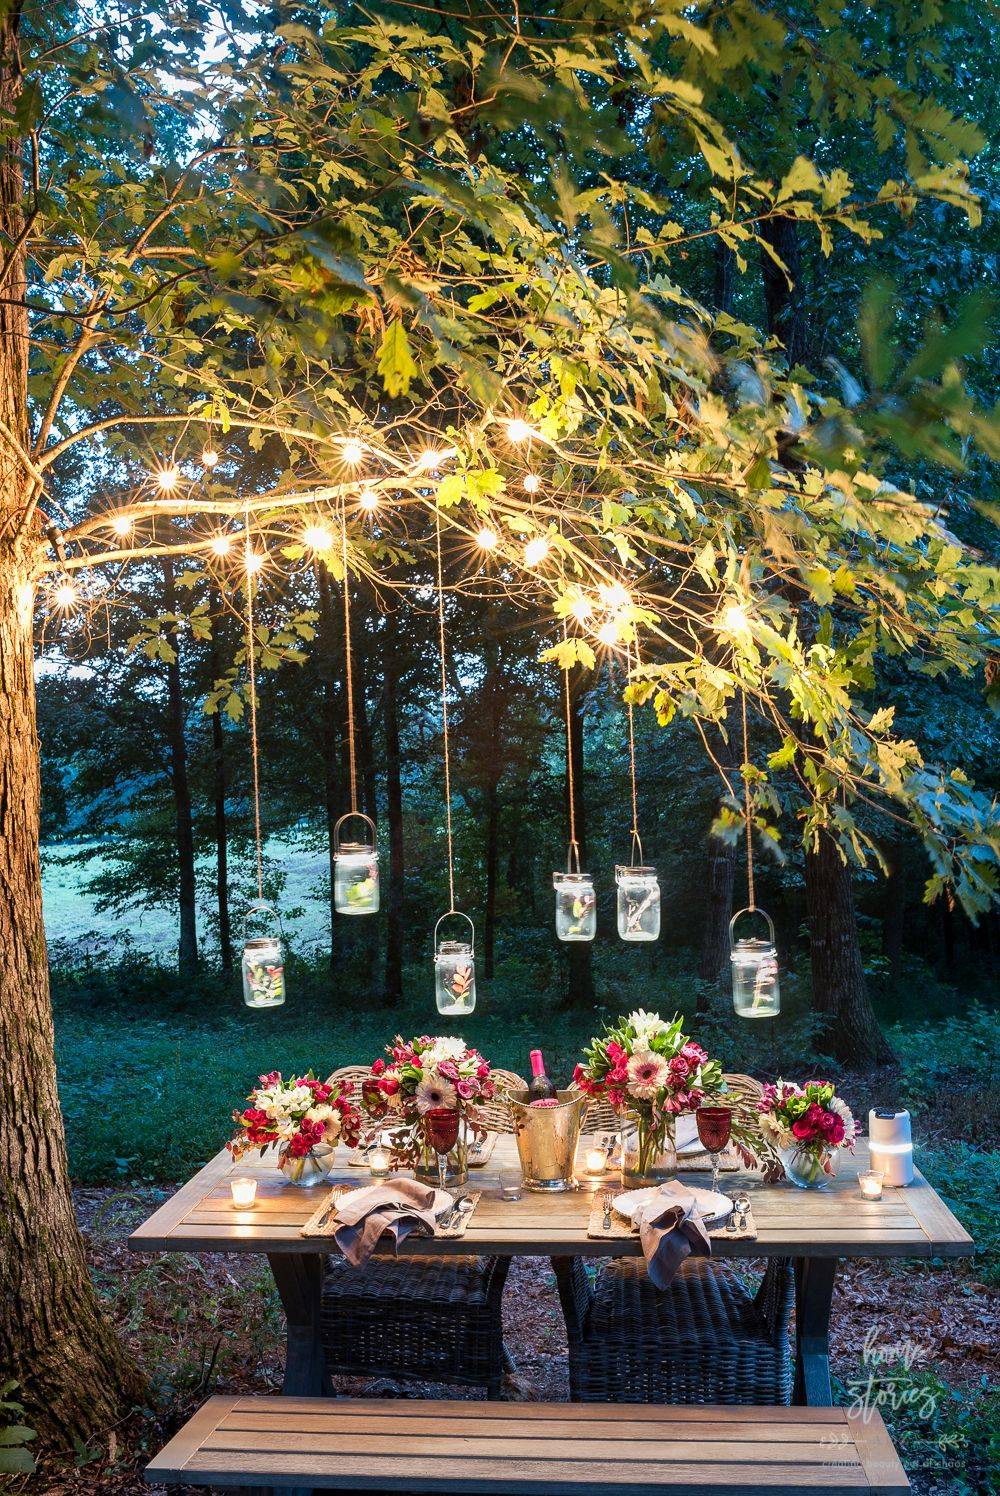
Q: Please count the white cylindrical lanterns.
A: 1